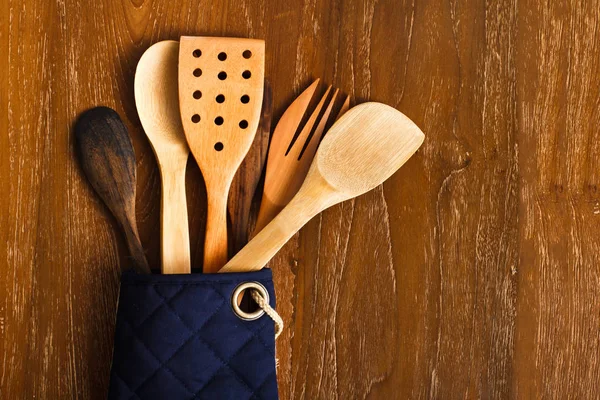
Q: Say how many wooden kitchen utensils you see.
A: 6